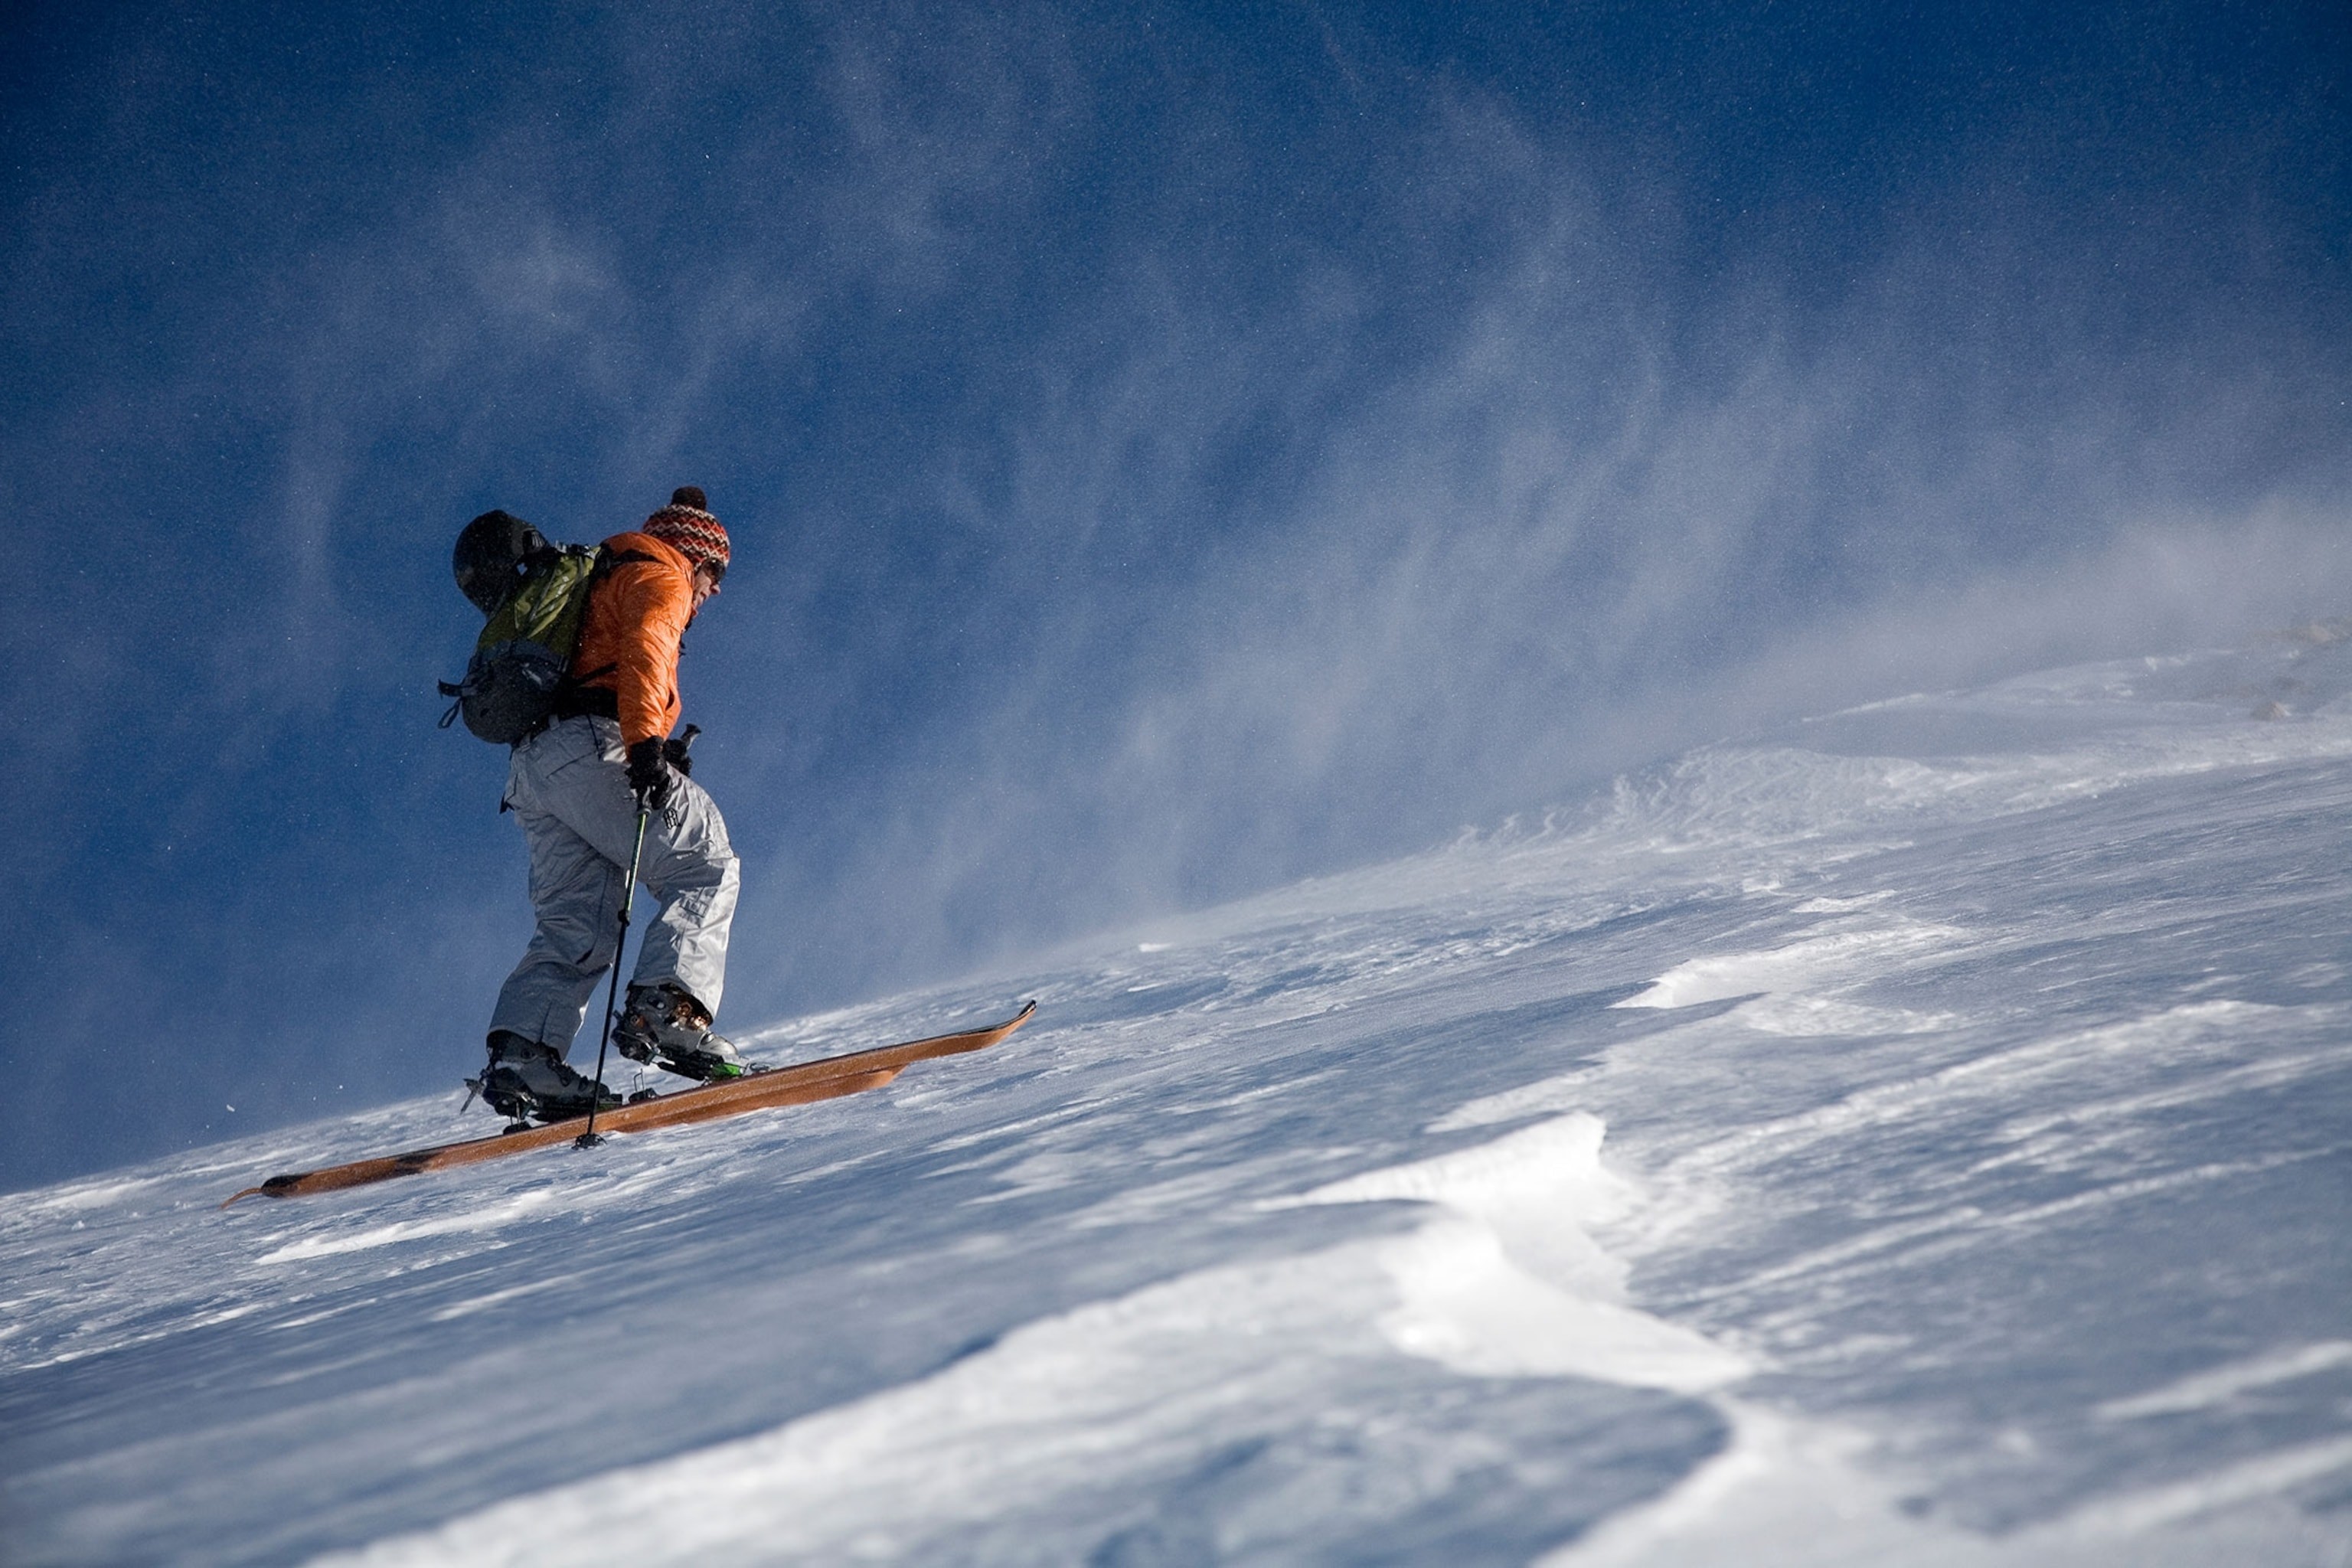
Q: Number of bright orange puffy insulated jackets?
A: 1